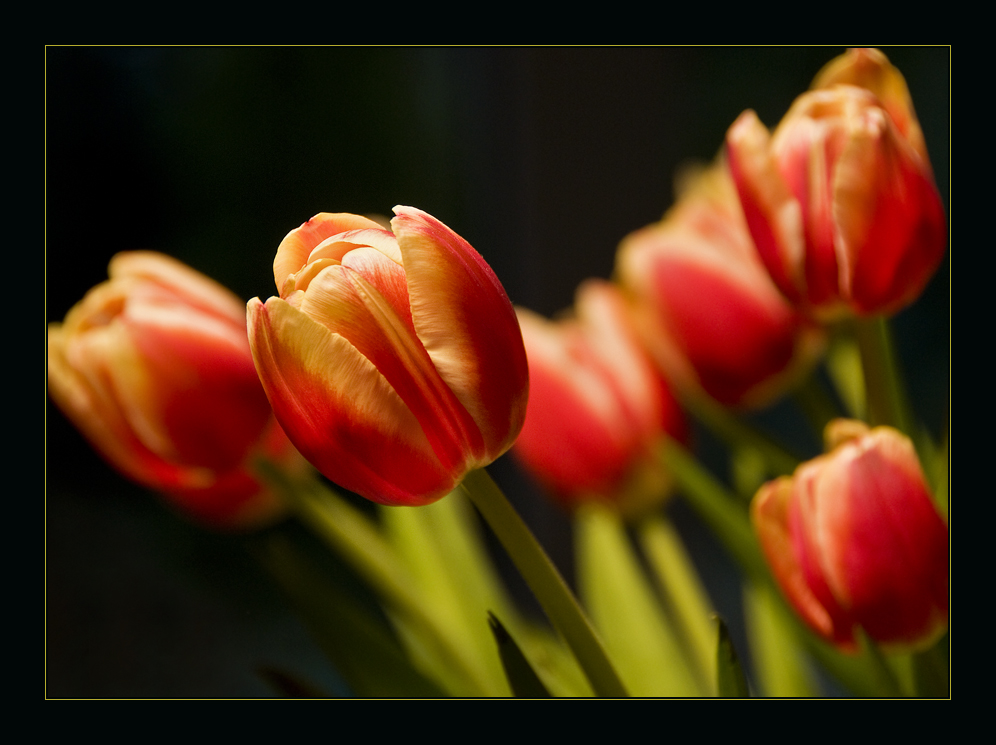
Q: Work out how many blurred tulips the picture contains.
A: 5